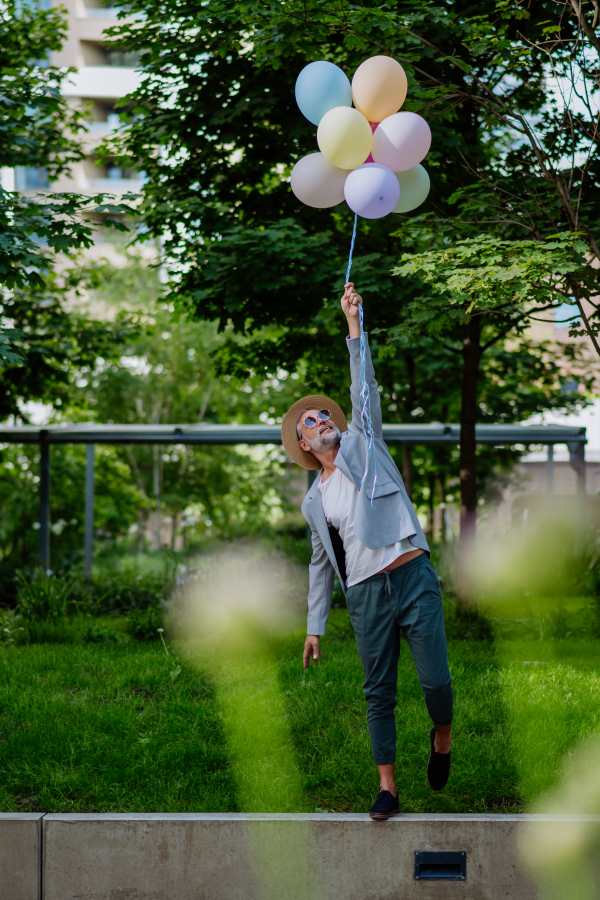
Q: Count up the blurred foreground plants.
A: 3